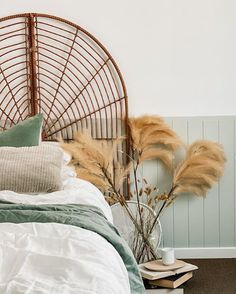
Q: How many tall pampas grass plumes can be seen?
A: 3